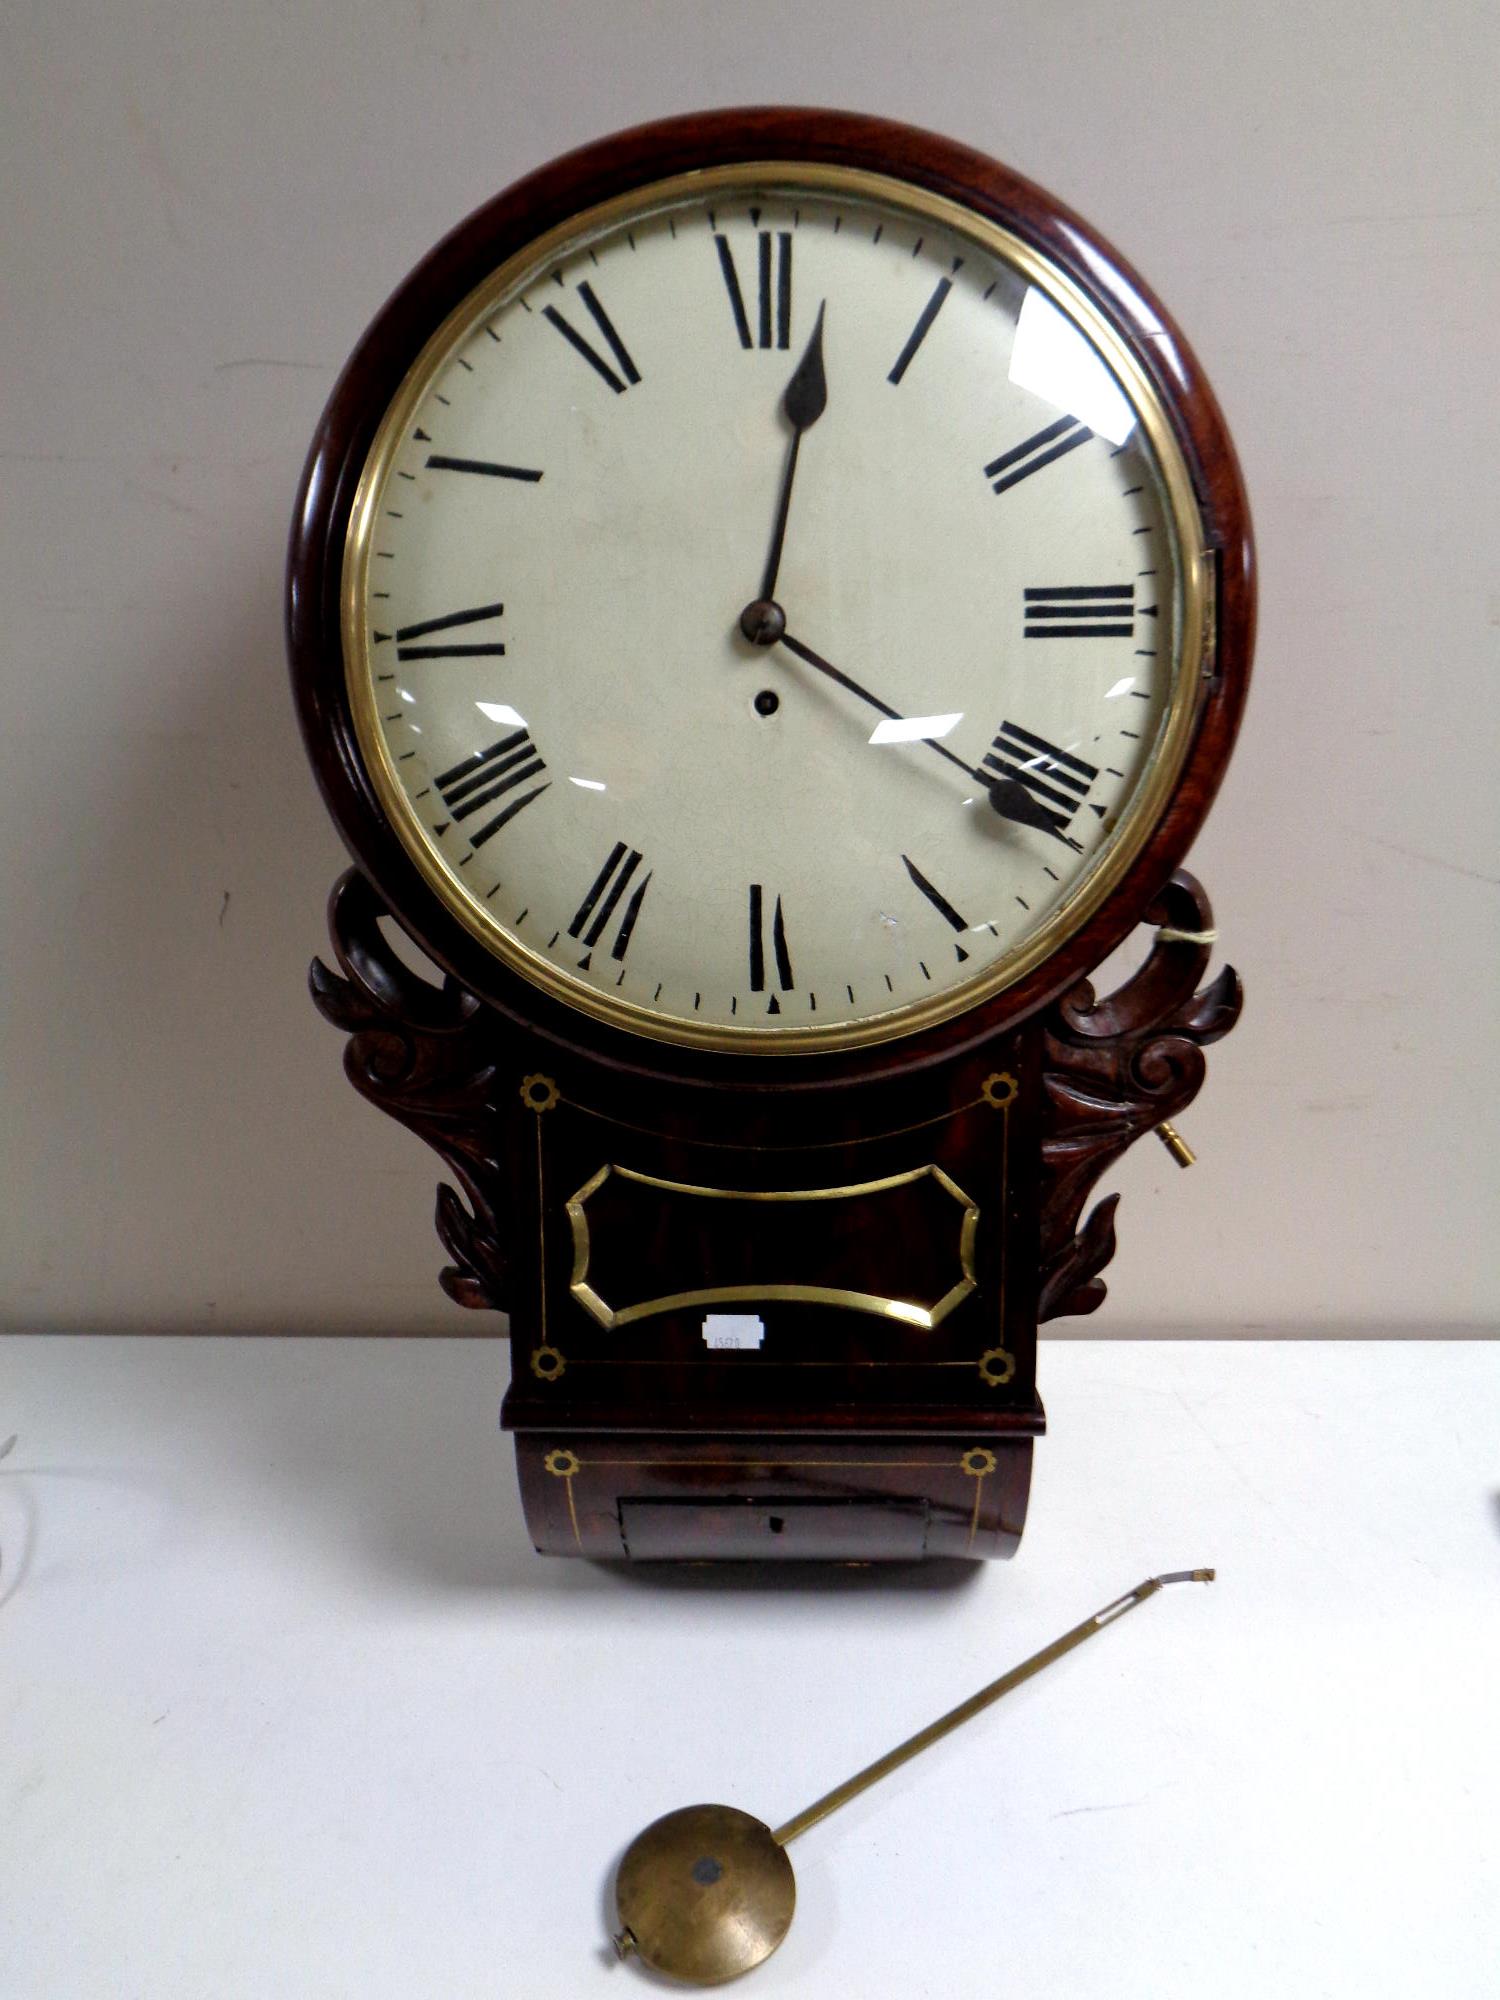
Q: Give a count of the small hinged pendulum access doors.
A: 1